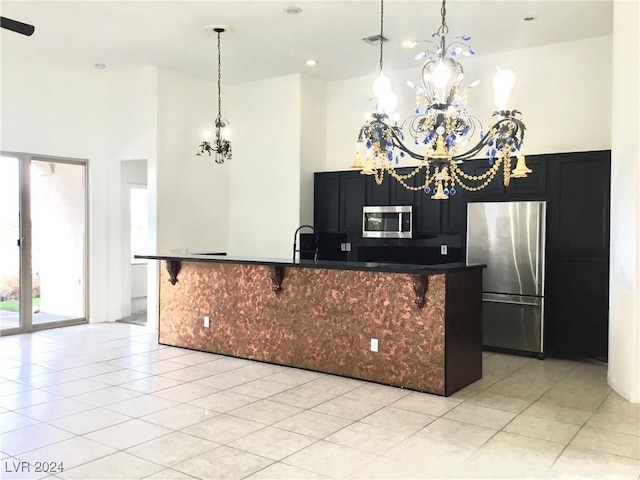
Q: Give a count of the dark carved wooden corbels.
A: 3